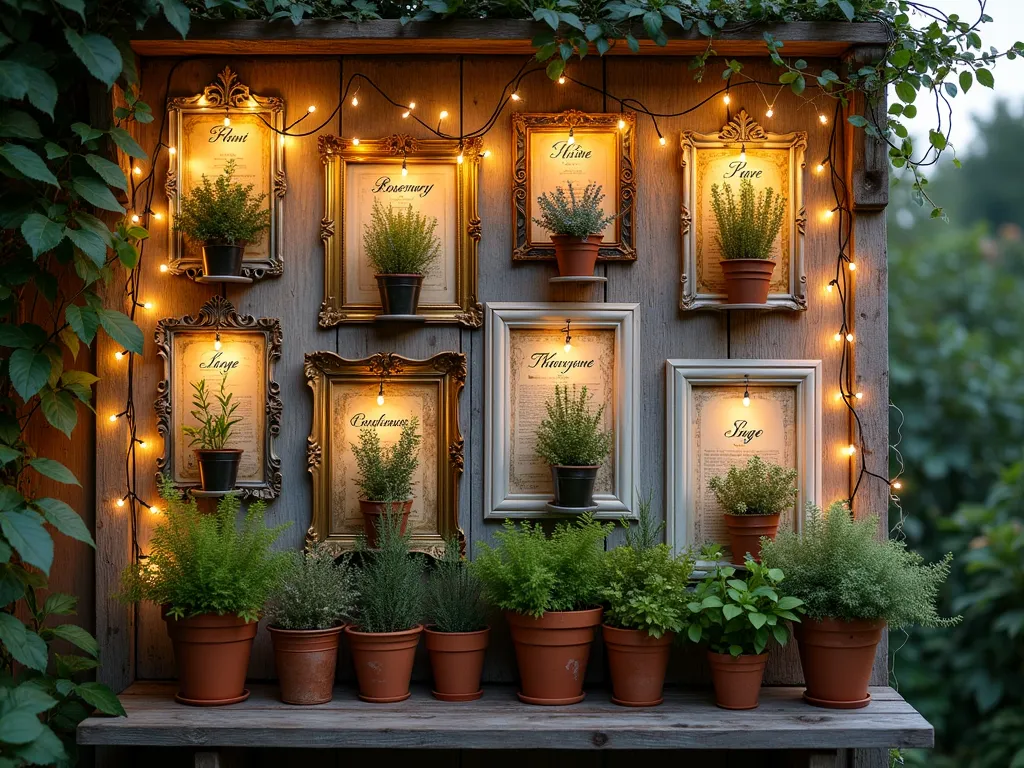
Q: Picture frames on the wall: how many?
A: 8